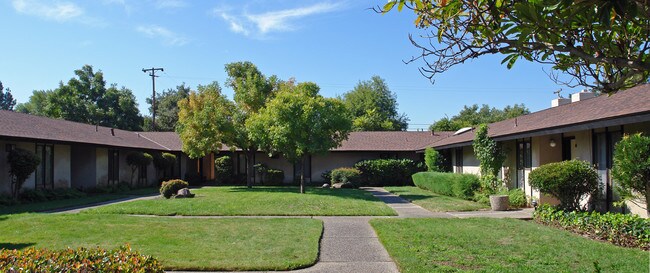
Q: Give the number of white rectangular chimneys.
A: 2